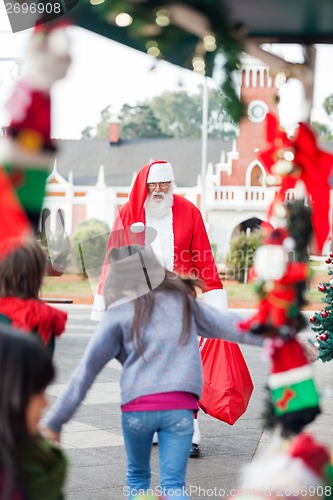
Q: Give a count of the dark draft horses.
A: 0